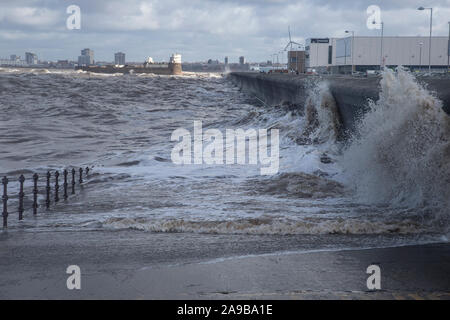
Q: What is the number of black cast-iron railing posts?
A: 9